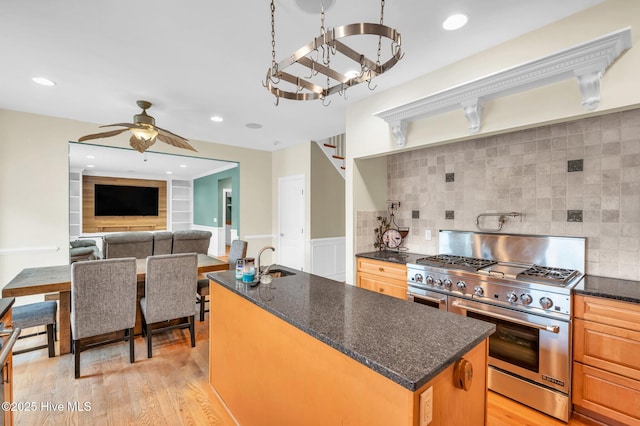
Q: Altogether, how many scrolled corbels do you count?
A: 3